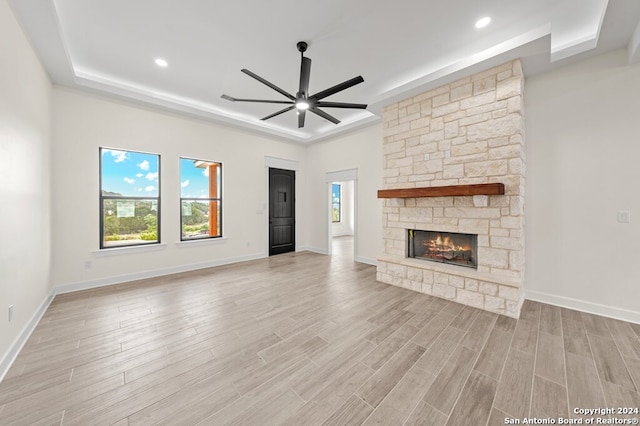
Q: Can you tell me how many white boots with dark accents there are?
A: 0